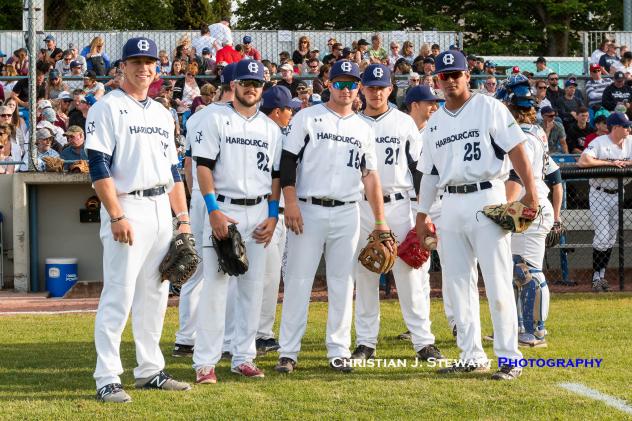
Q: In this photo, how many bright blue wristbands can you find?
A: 2